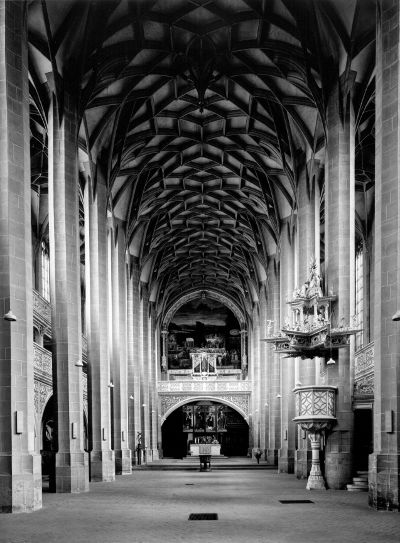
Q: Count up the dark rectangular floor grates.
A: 2